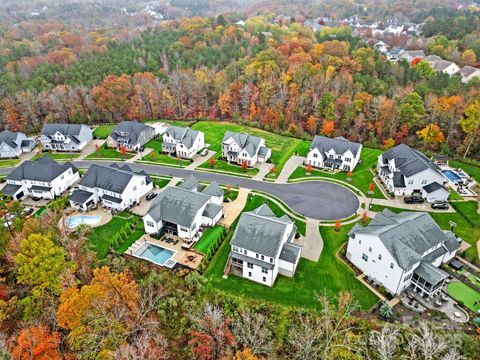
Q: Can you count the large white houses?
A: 12